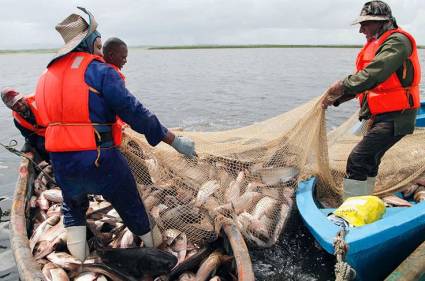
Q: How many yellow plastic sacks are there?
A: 1